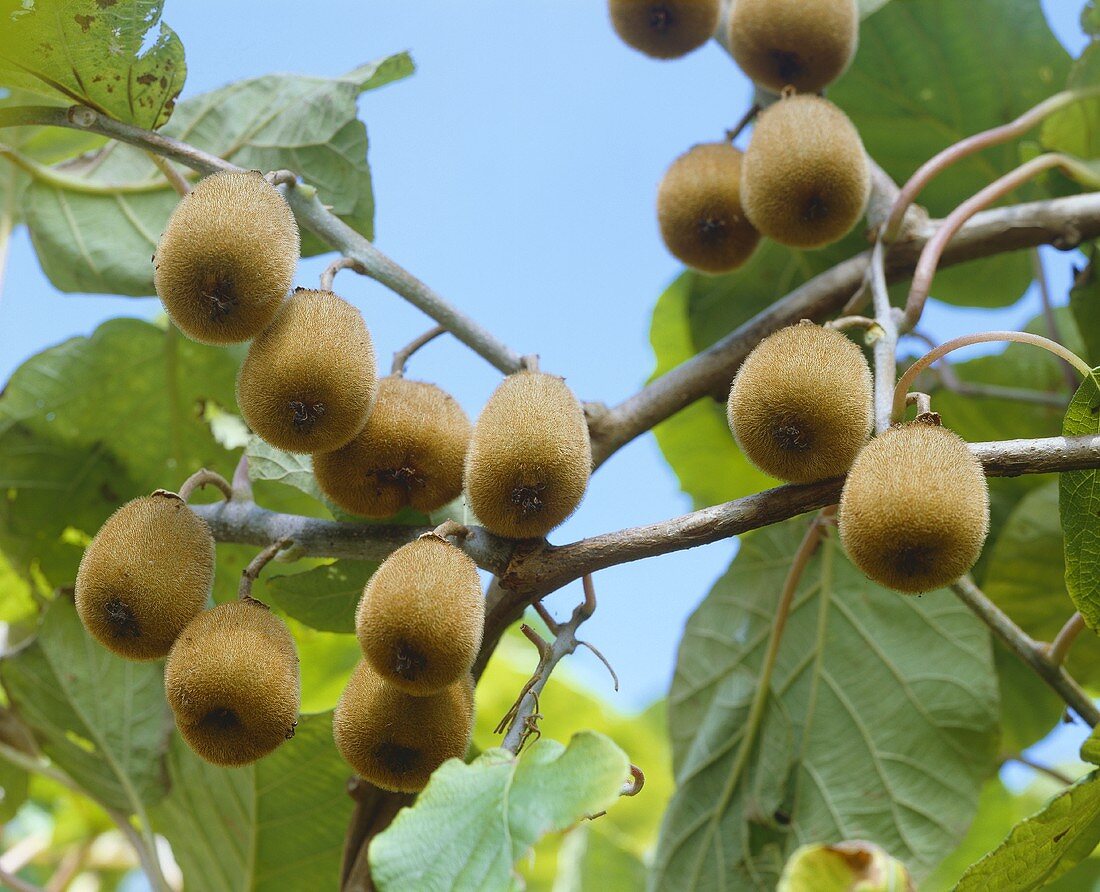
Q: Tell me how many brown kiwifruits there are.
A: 14